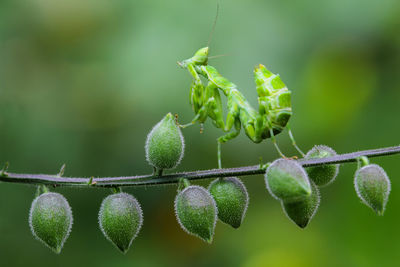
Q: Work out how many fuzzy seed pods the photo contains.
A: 9